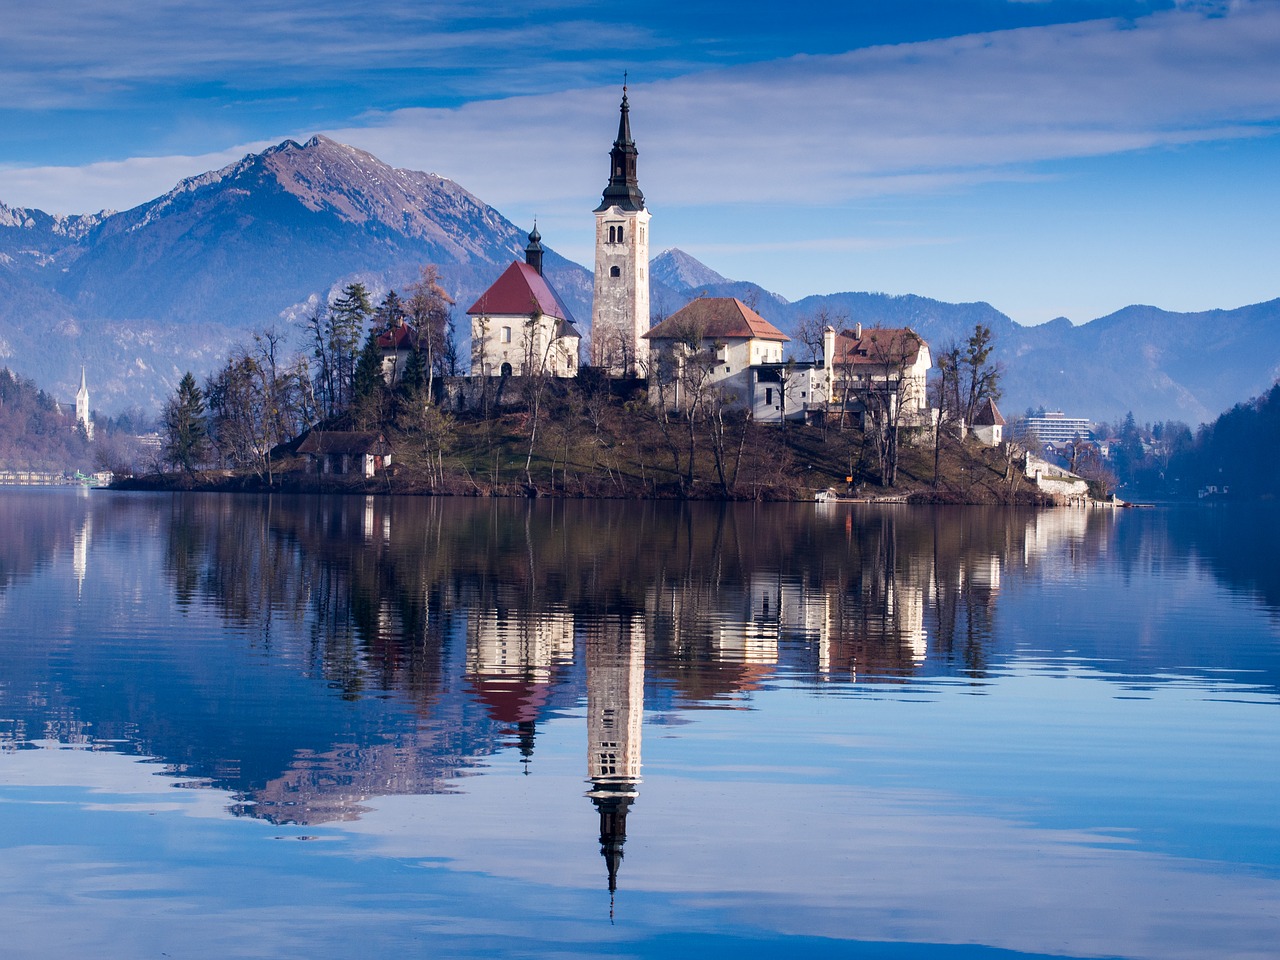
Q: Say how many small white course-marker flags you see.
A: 0